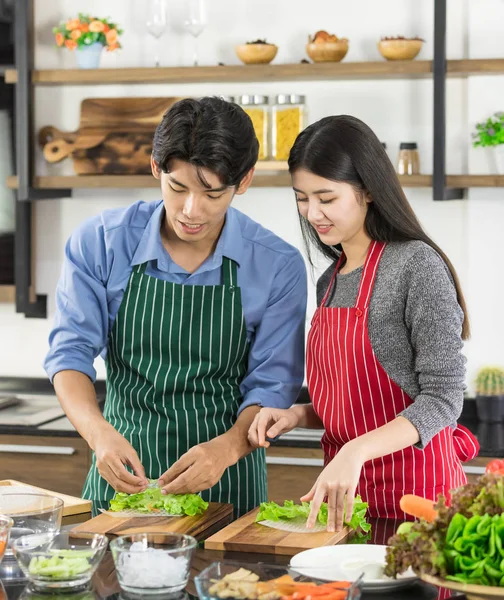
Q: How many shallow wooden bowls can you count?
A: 3